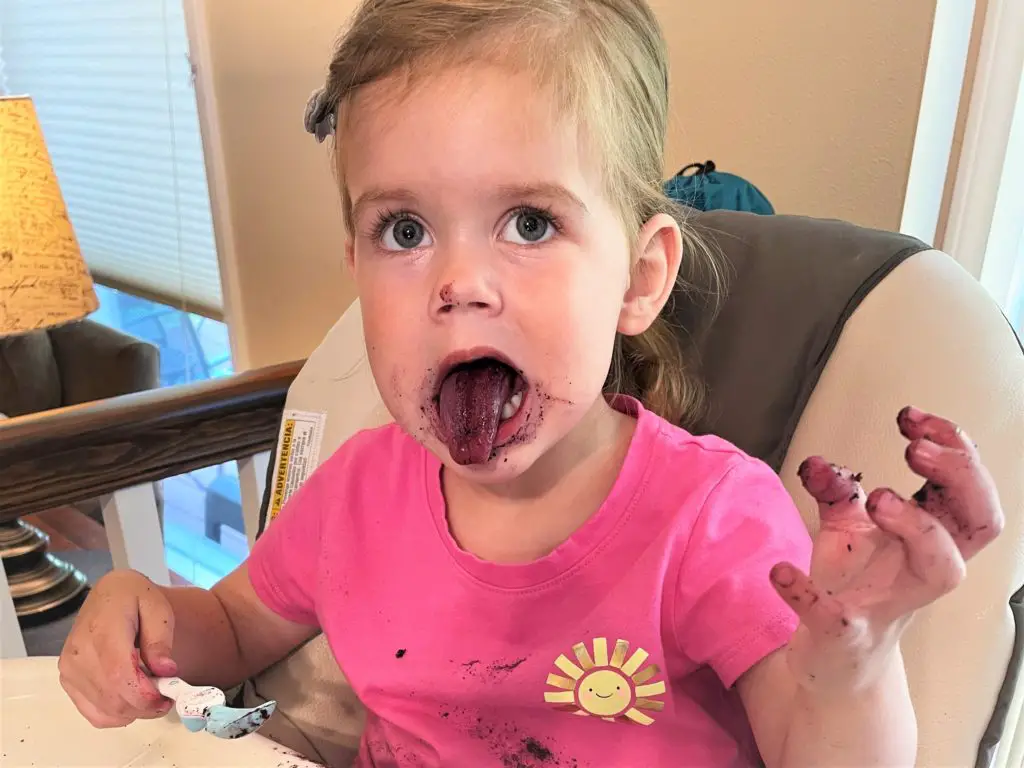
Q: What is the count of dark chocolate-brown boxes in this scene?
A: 0